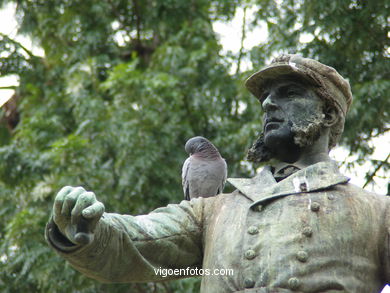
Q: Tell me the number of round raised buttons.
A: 8